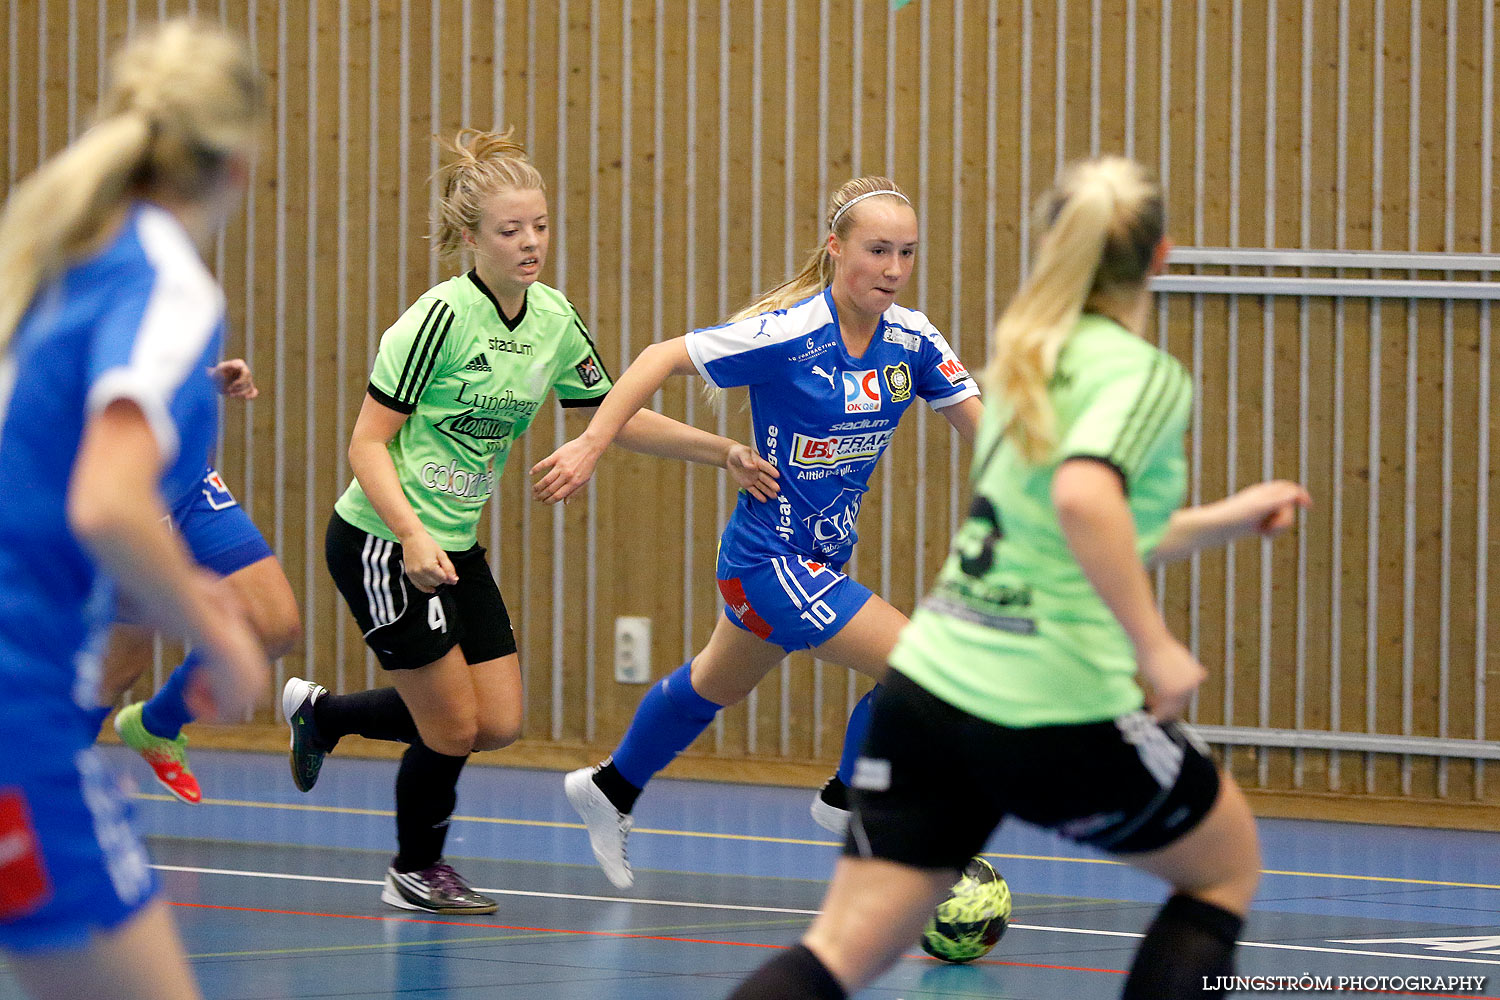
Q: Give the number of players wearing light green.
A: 2